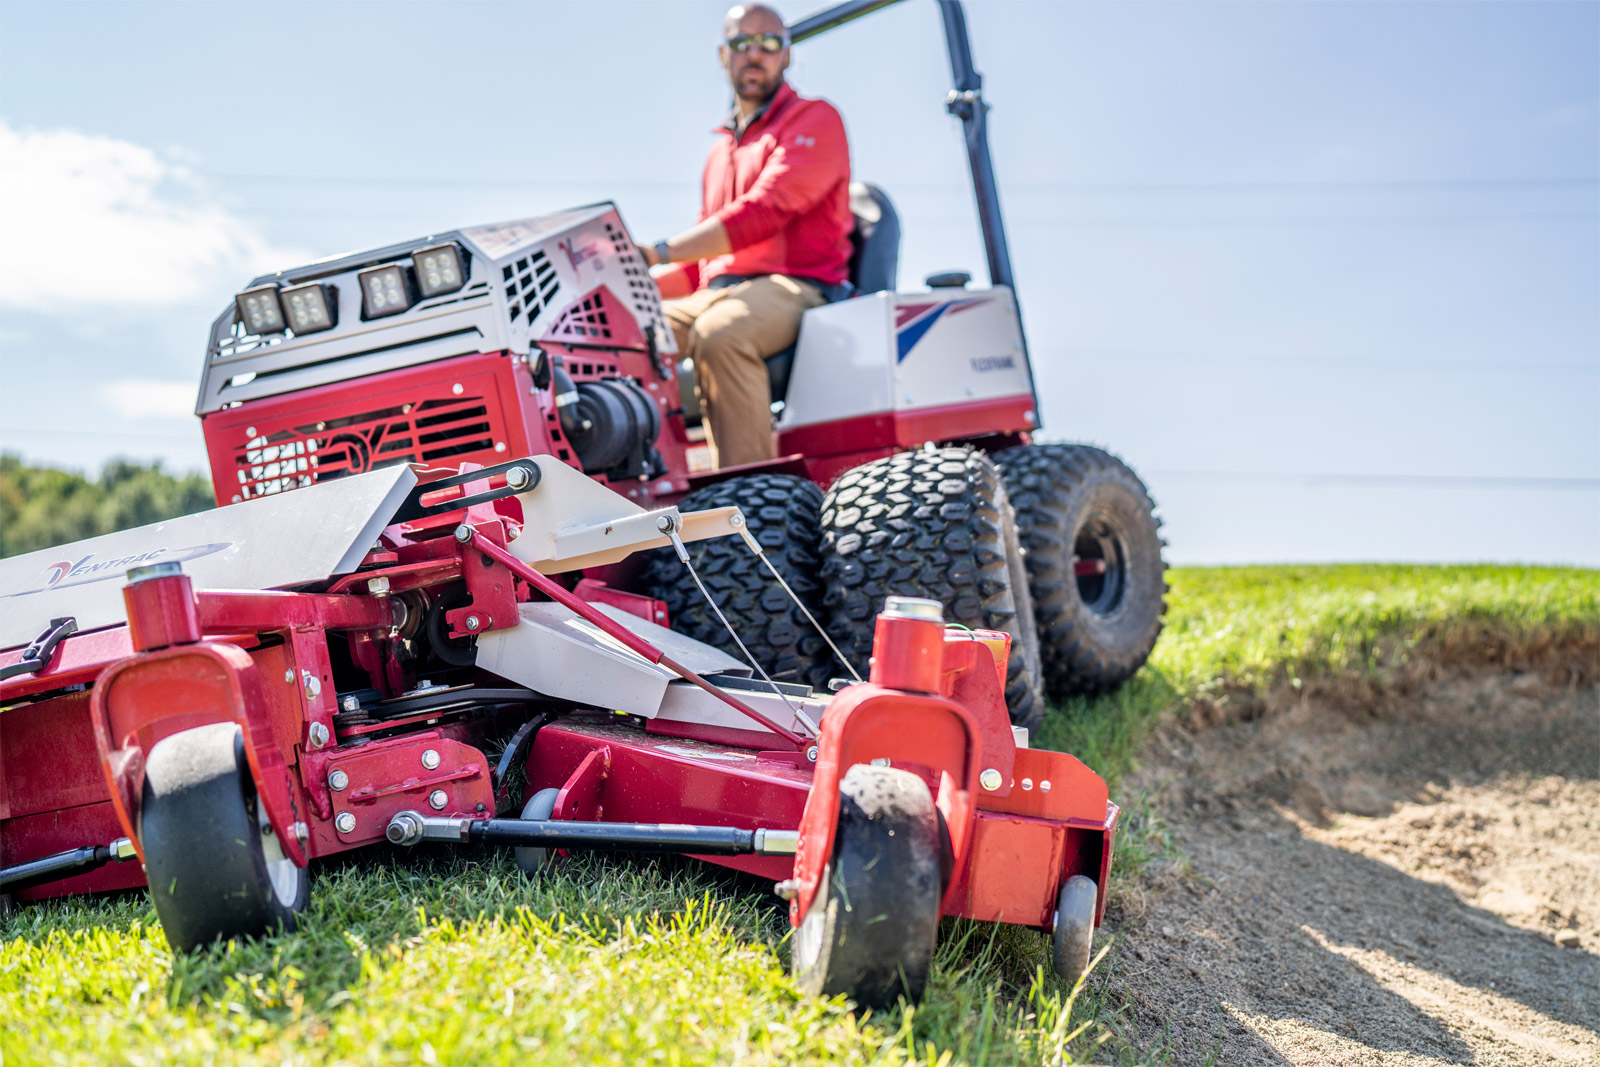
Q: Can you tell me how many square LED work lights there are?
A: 4